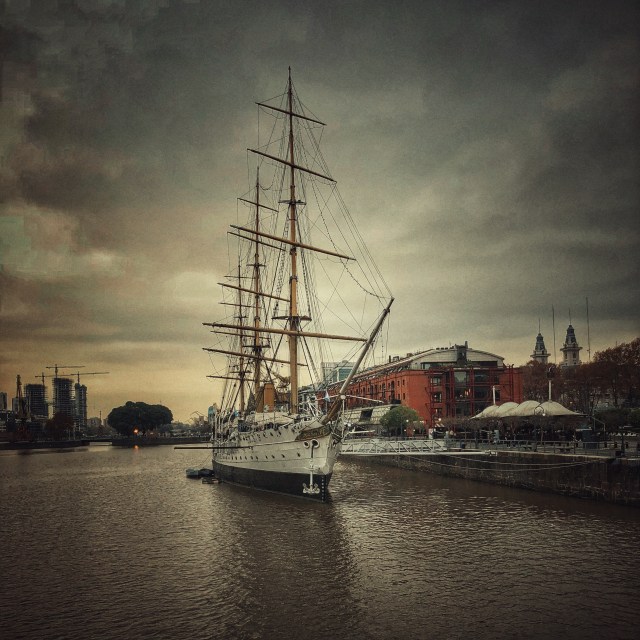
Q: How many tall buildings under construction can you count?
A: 3